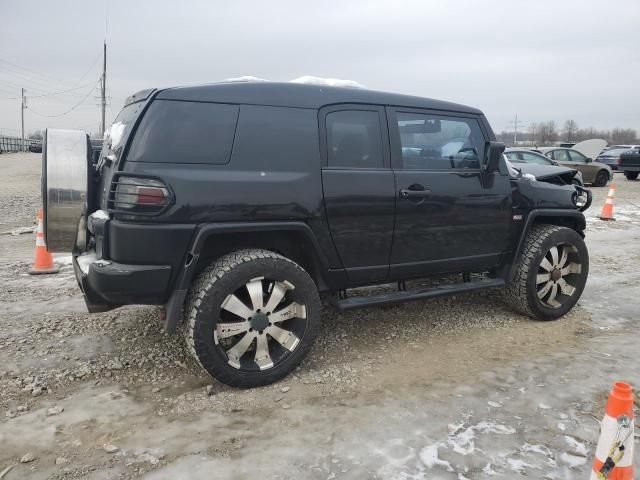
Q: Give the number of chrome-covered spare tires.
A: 1